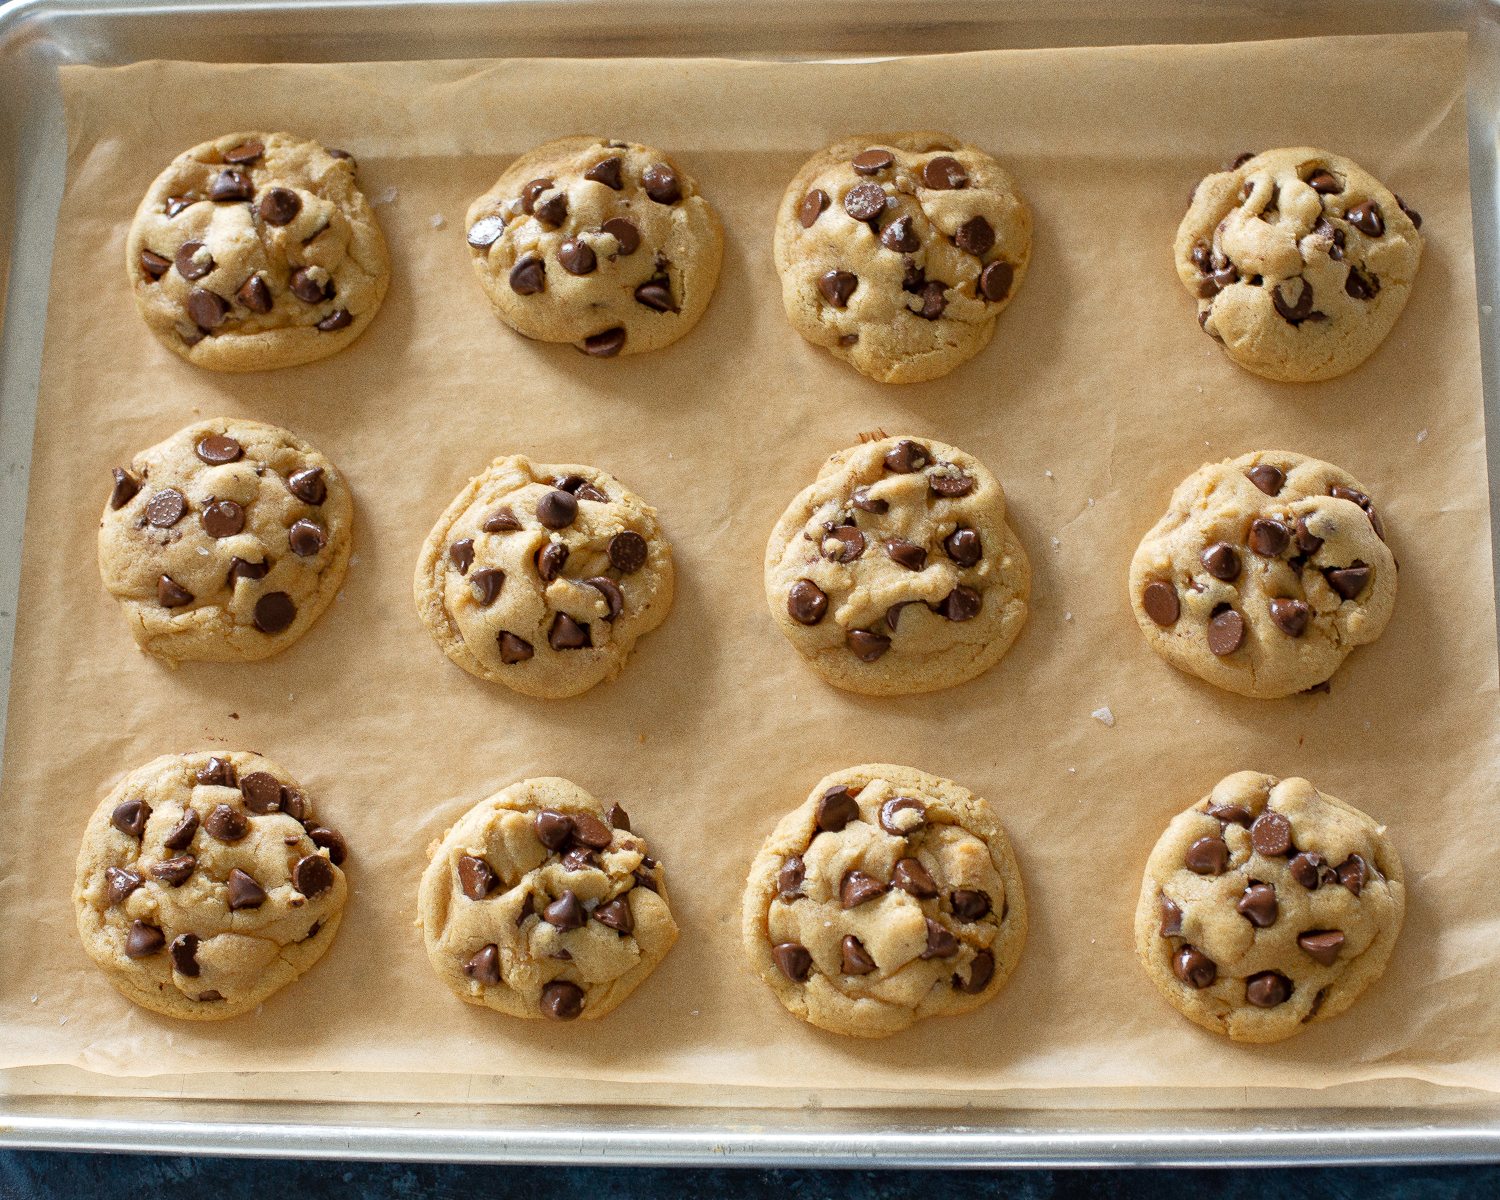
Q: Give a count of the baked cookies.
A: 12